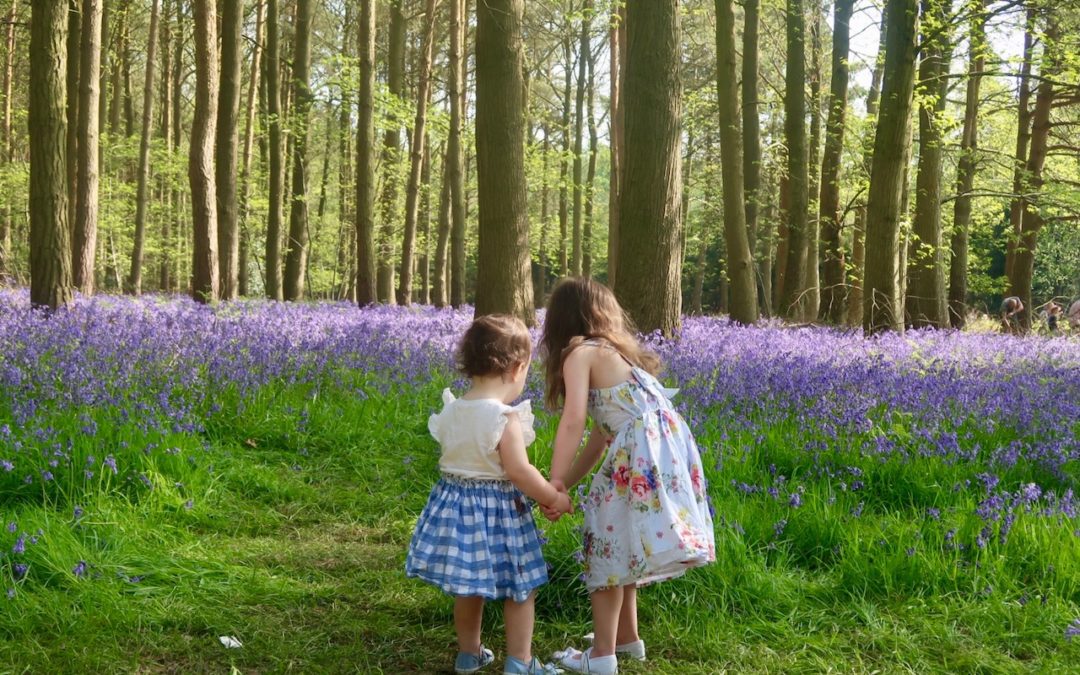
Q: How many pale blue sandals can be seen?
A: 2